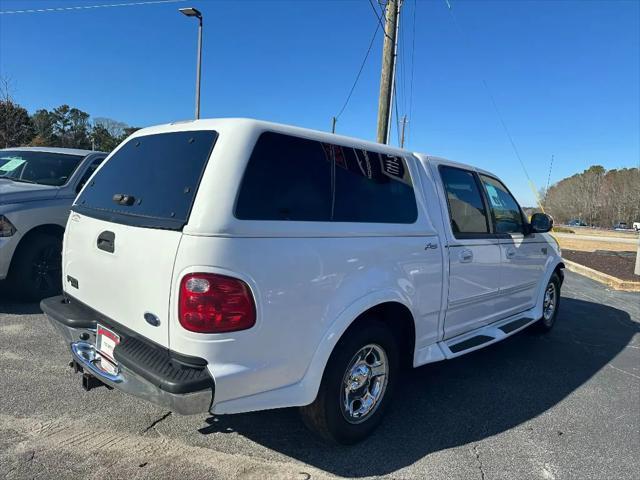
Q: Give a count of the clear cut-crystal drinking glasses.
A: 0